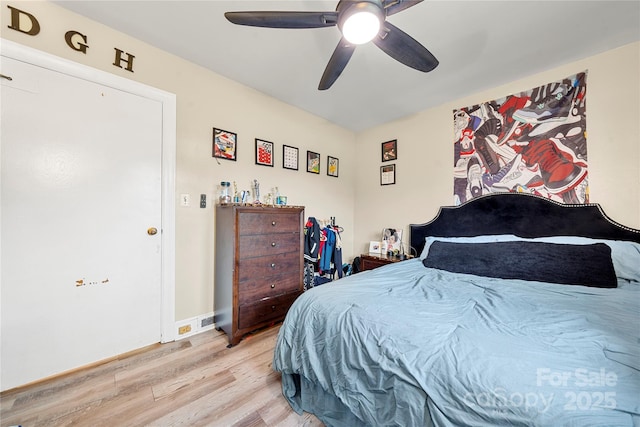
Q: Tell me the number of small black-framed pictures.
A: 7